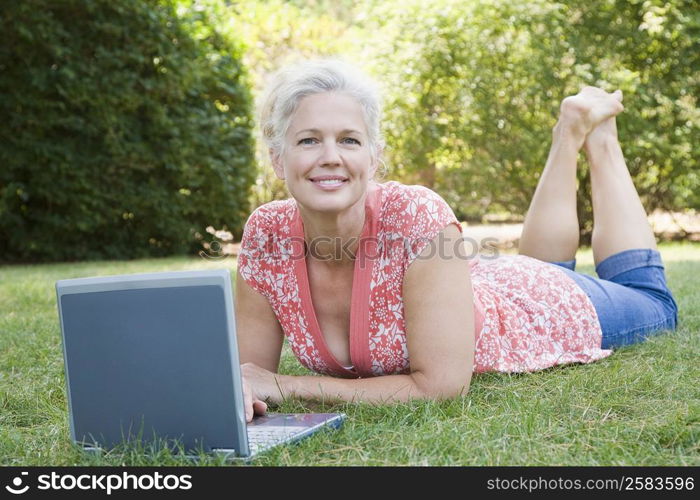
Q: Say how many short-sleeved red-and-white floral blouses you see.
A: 1